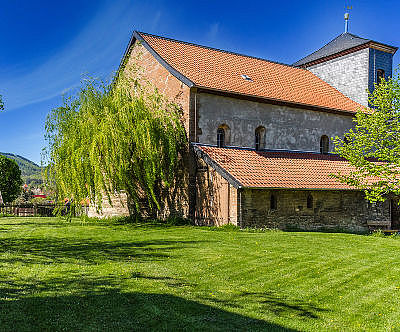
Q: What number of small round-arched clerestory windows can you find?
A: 3